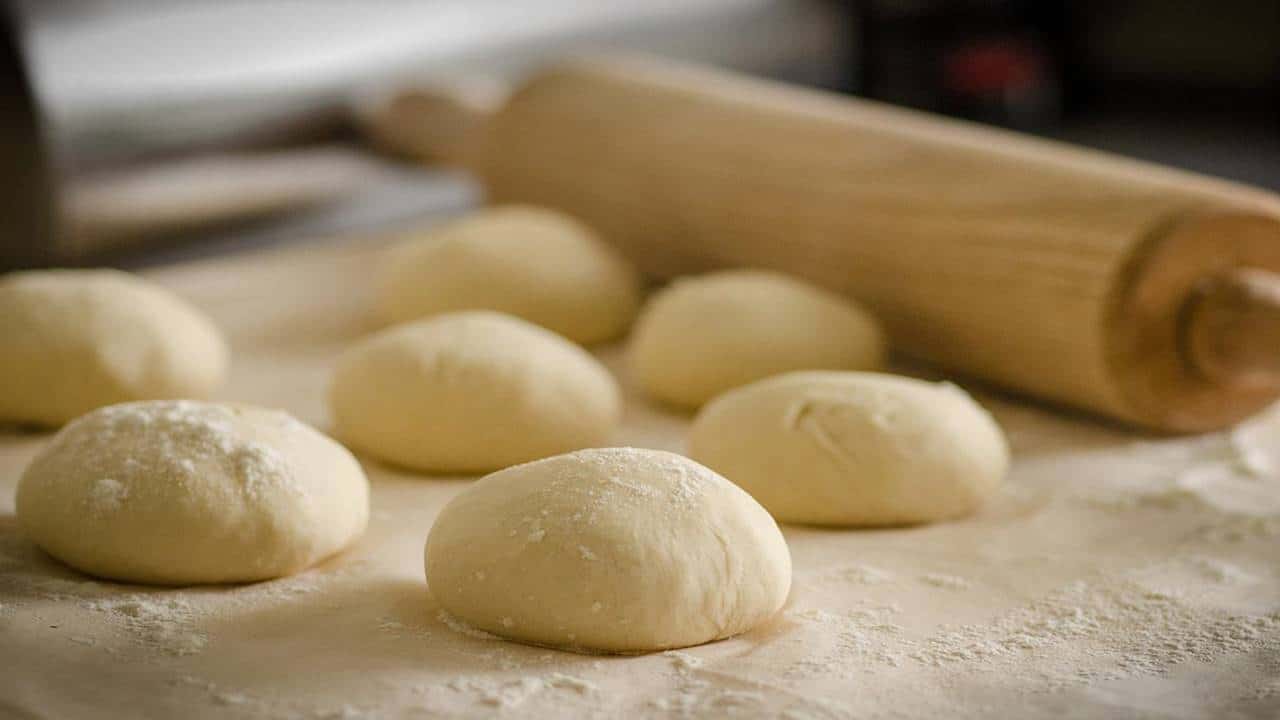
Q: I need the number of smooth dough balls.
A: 7